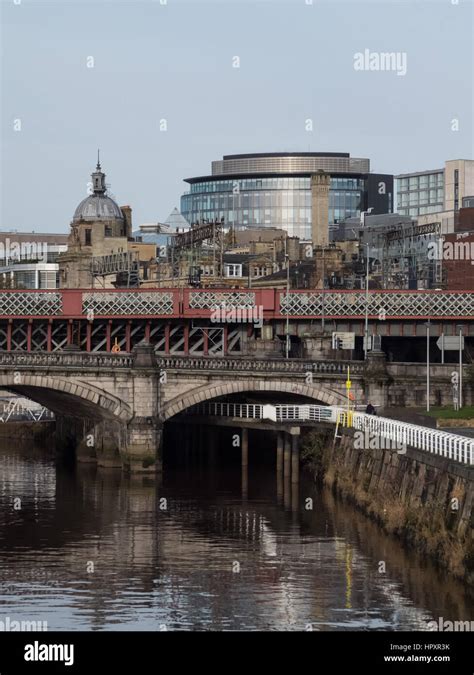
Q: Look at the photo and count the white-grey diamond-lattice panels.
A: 4